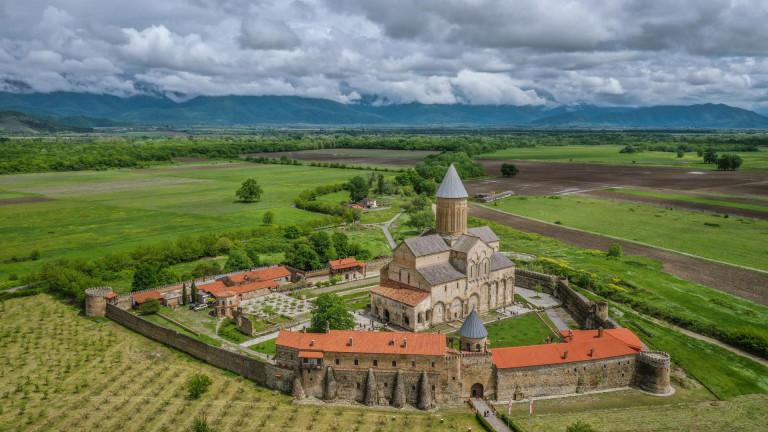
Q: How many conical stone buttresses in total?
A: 5